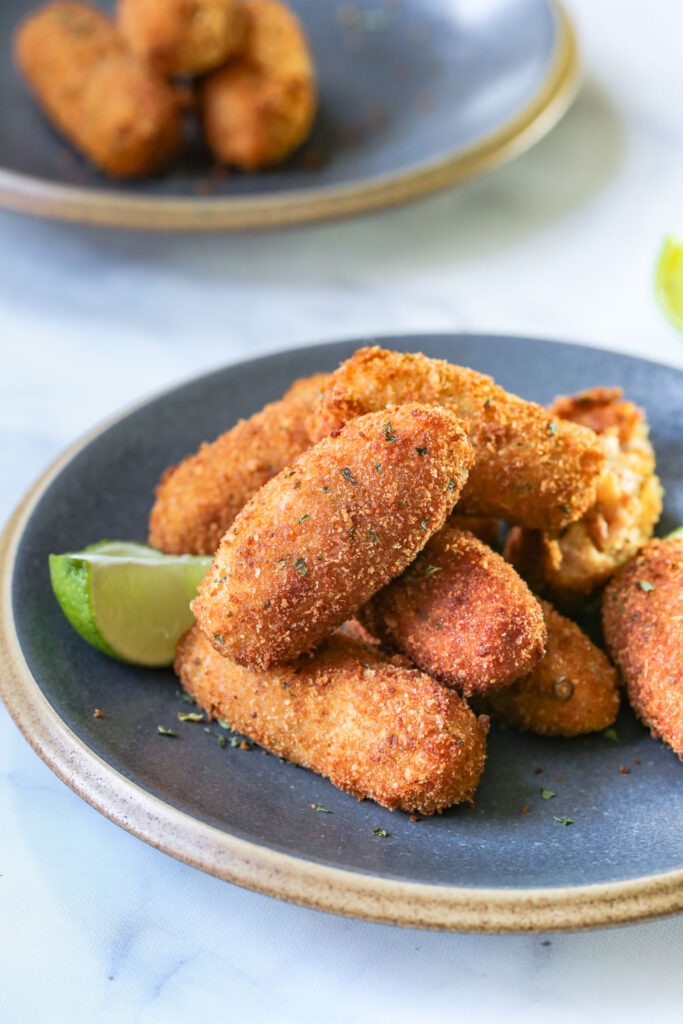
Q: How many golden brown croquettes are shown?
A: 11